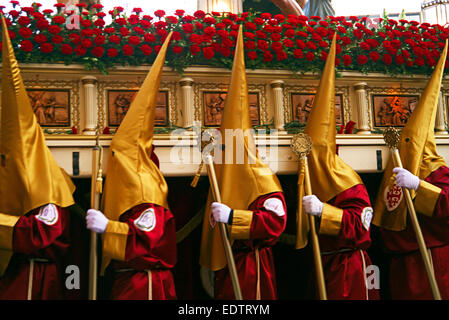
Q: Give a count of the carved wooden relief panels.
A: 5